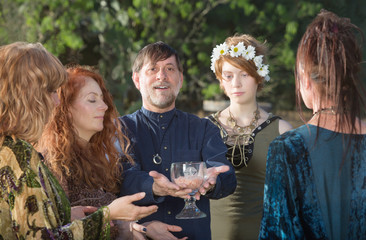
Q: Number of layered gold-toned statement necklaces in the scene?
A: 1